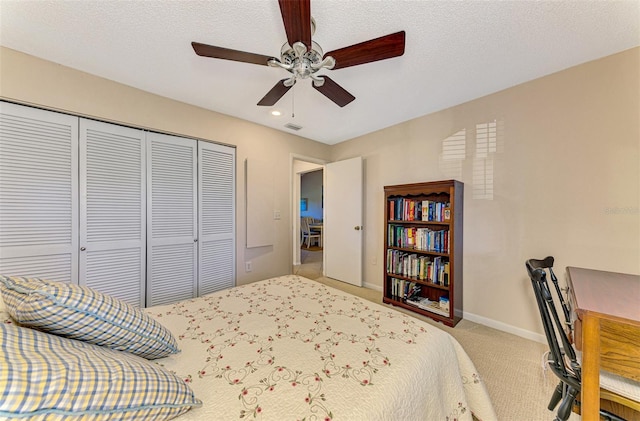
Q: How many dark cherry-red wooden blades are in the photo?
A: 5